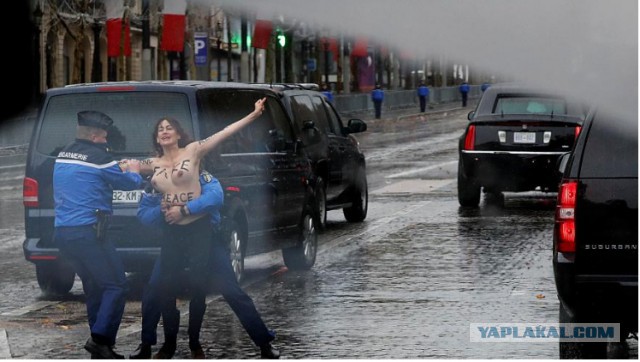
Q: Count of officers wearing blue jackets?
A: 7